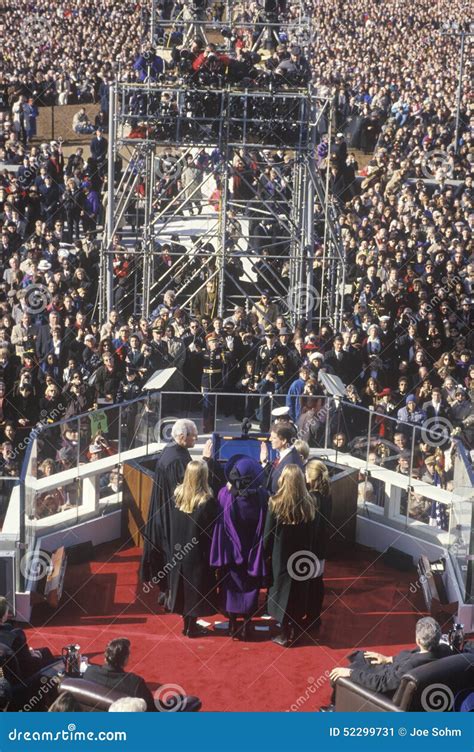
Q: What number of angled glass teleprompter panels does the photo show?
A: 2